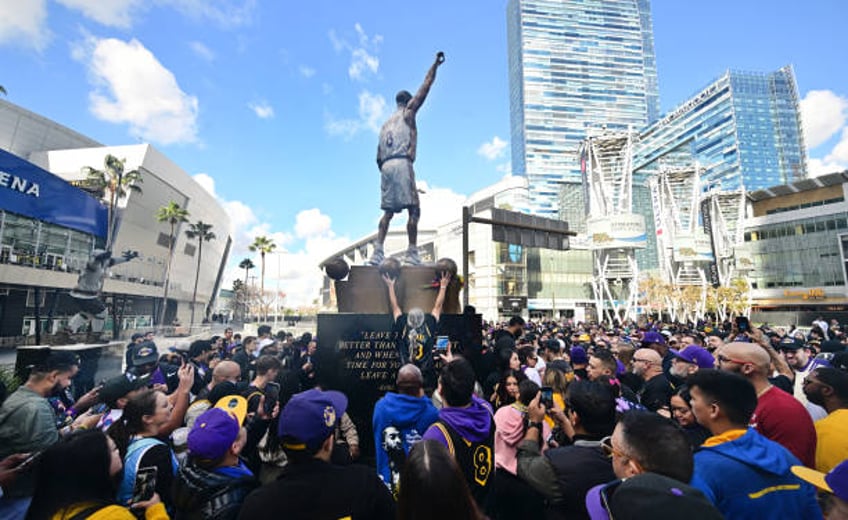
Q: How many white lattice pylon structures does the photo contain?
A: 3